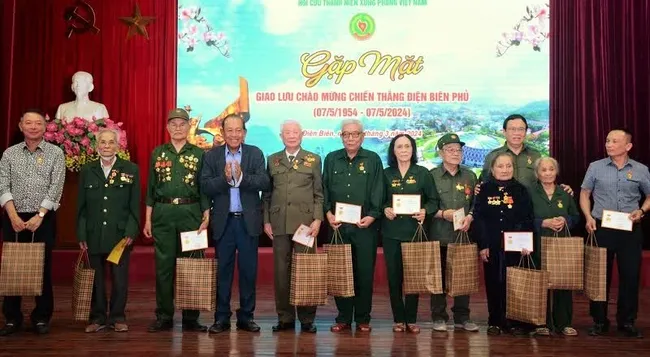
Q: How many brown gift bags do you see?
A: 10